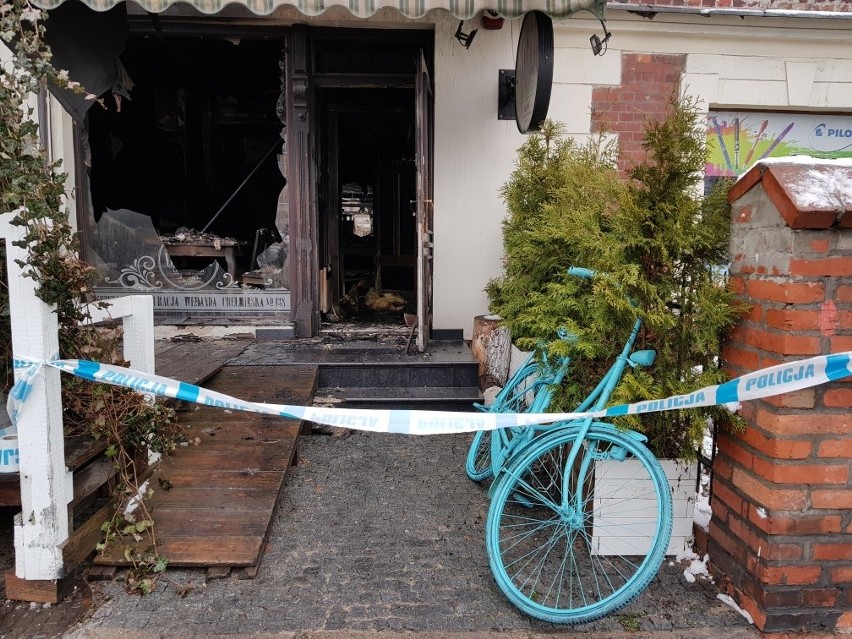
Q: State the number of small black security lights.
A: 2